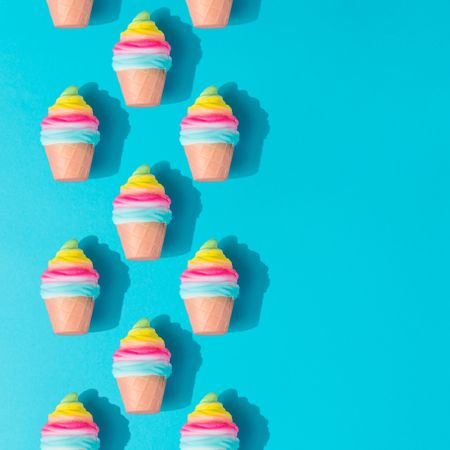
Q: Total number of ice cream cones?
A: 11